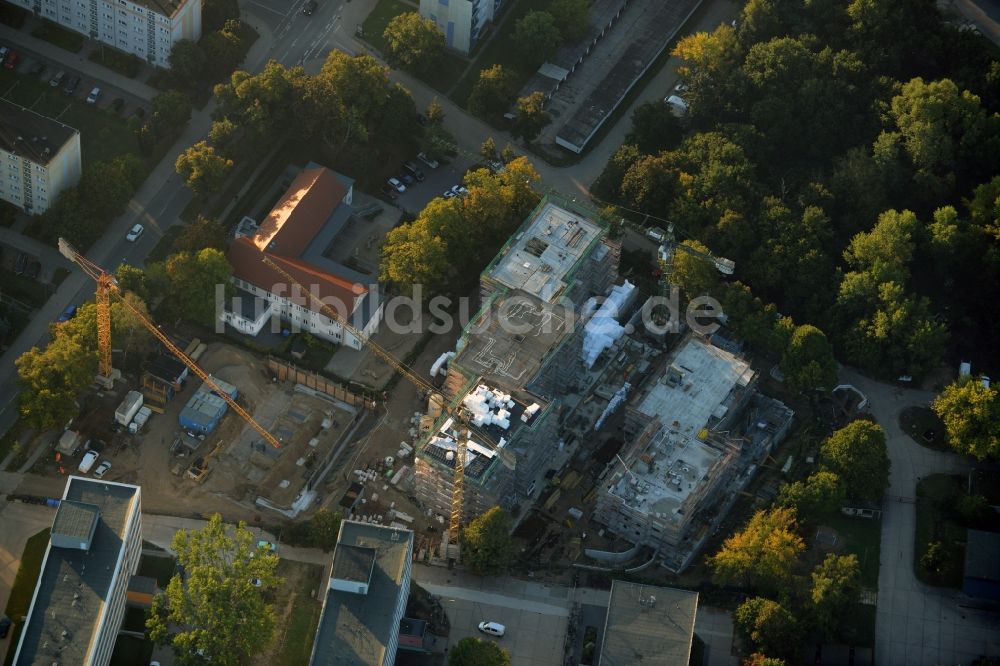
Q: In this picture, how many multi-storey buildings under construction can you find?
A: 2